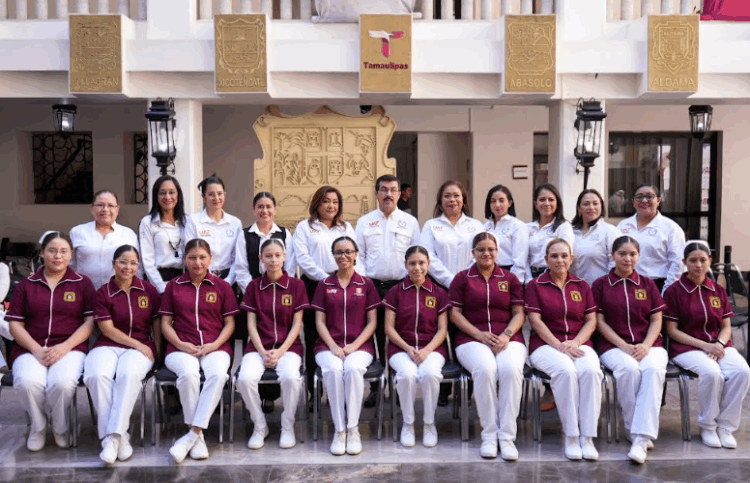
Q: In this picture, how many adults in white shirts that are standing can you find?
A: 11